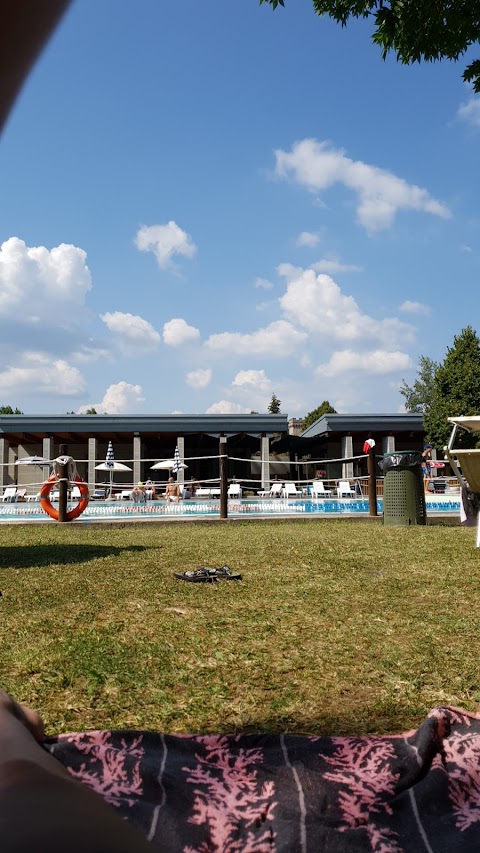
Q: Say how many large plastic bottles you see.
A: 0